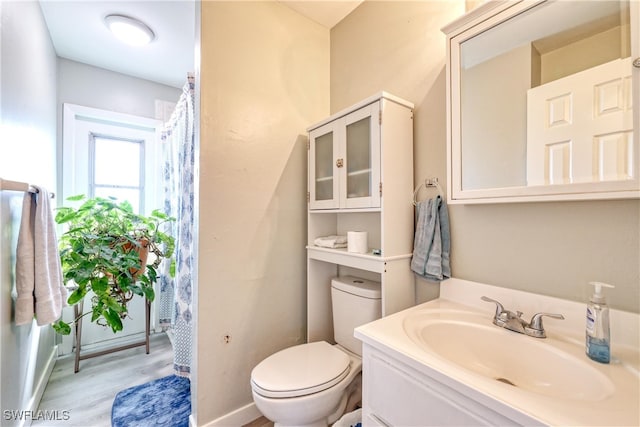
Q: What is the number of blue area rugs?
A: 1